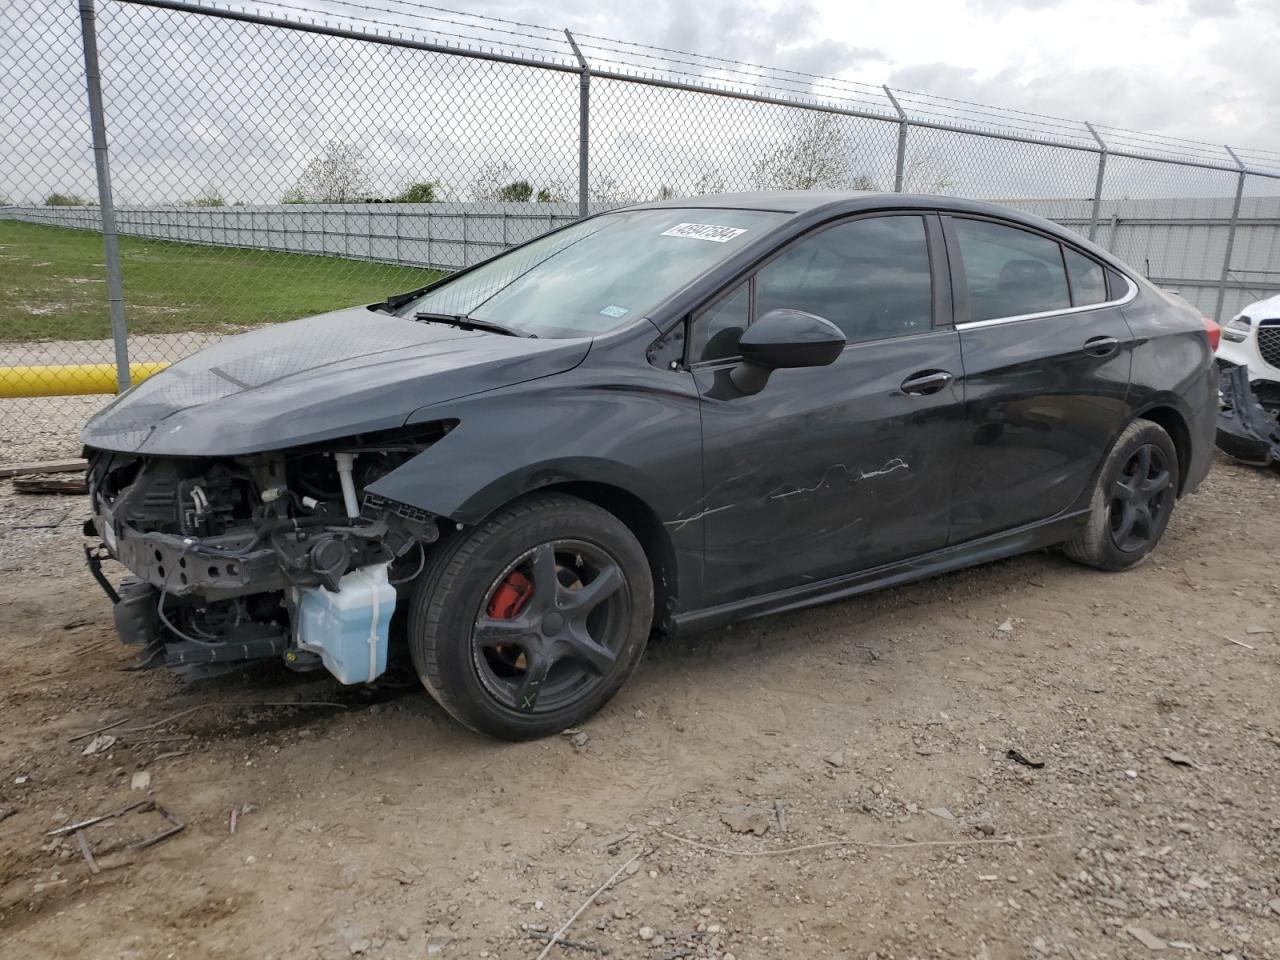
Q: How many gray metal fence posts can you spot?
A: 5